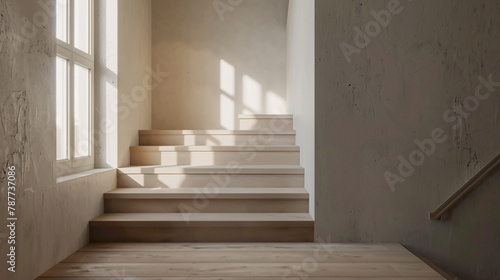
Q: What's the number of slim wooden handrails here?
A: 1